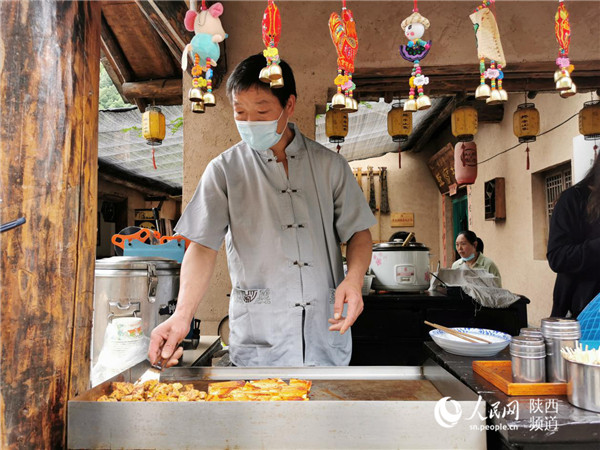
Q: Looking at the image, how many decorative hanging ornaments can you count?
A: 6